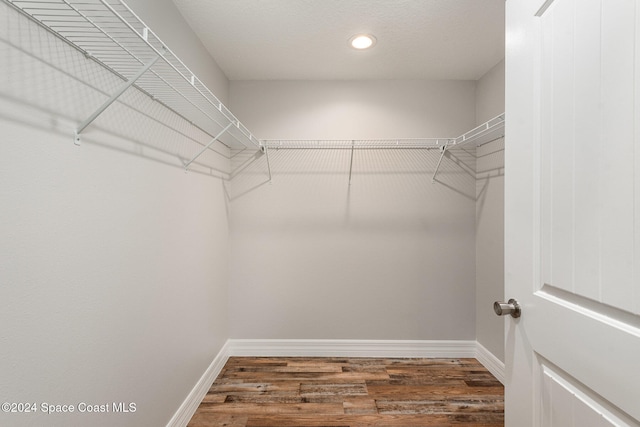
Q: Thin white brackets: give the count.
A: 5